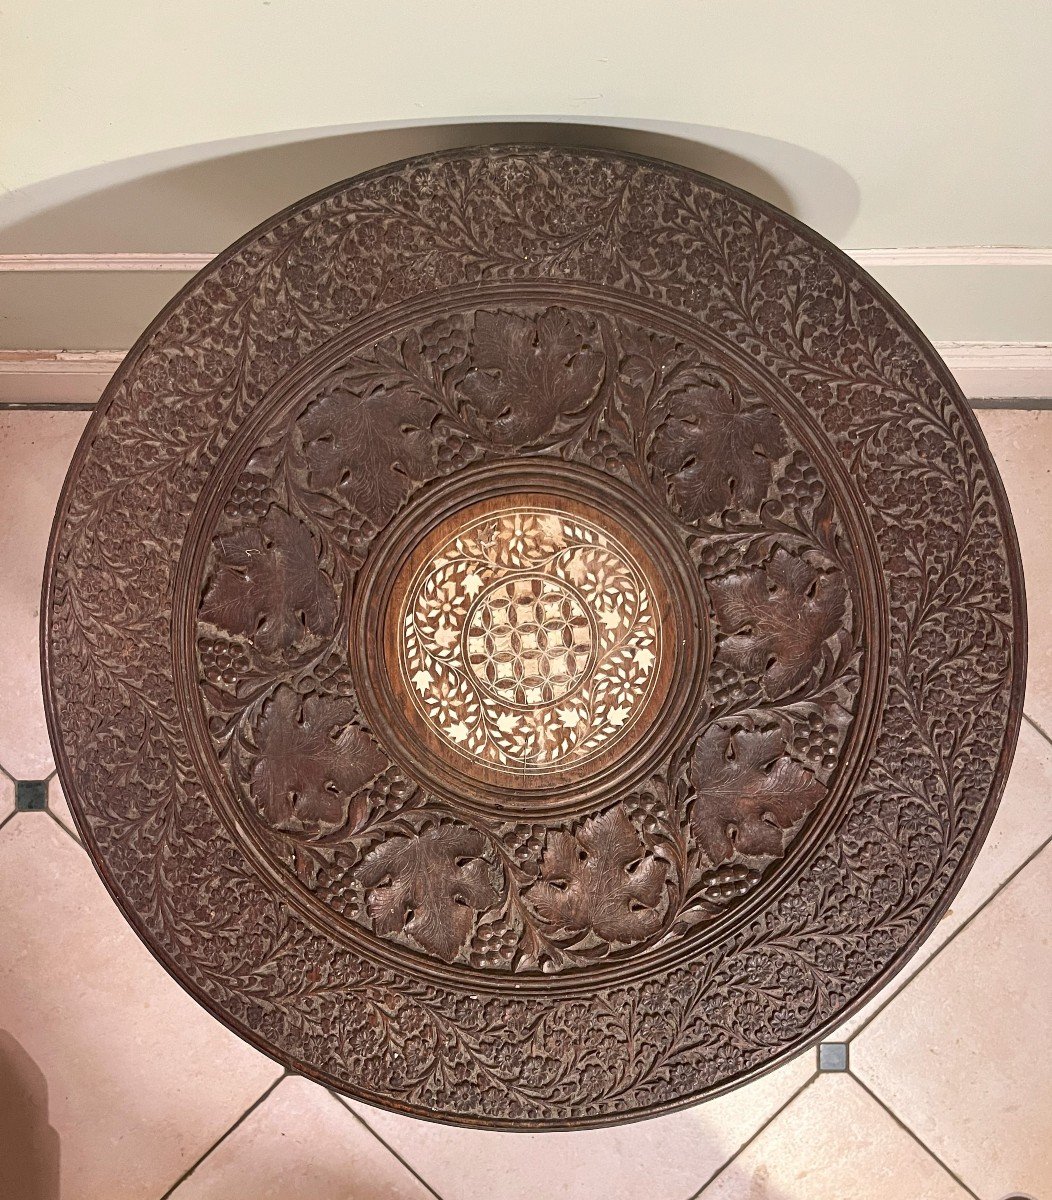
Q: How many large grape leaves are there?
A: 9